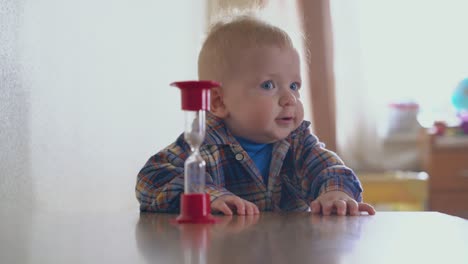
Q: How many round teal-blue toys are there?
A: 1